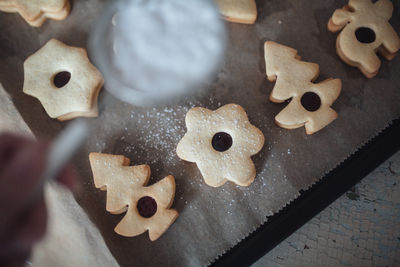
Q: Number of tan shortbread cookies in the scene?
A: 7